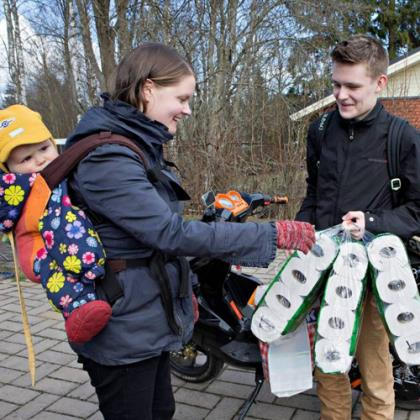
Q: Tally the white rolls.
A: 12